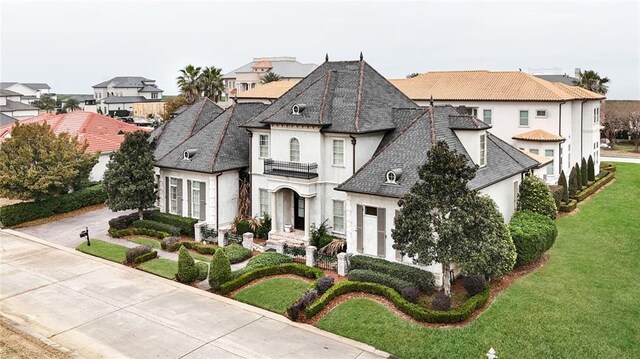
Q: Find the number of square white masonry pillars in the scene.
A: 6